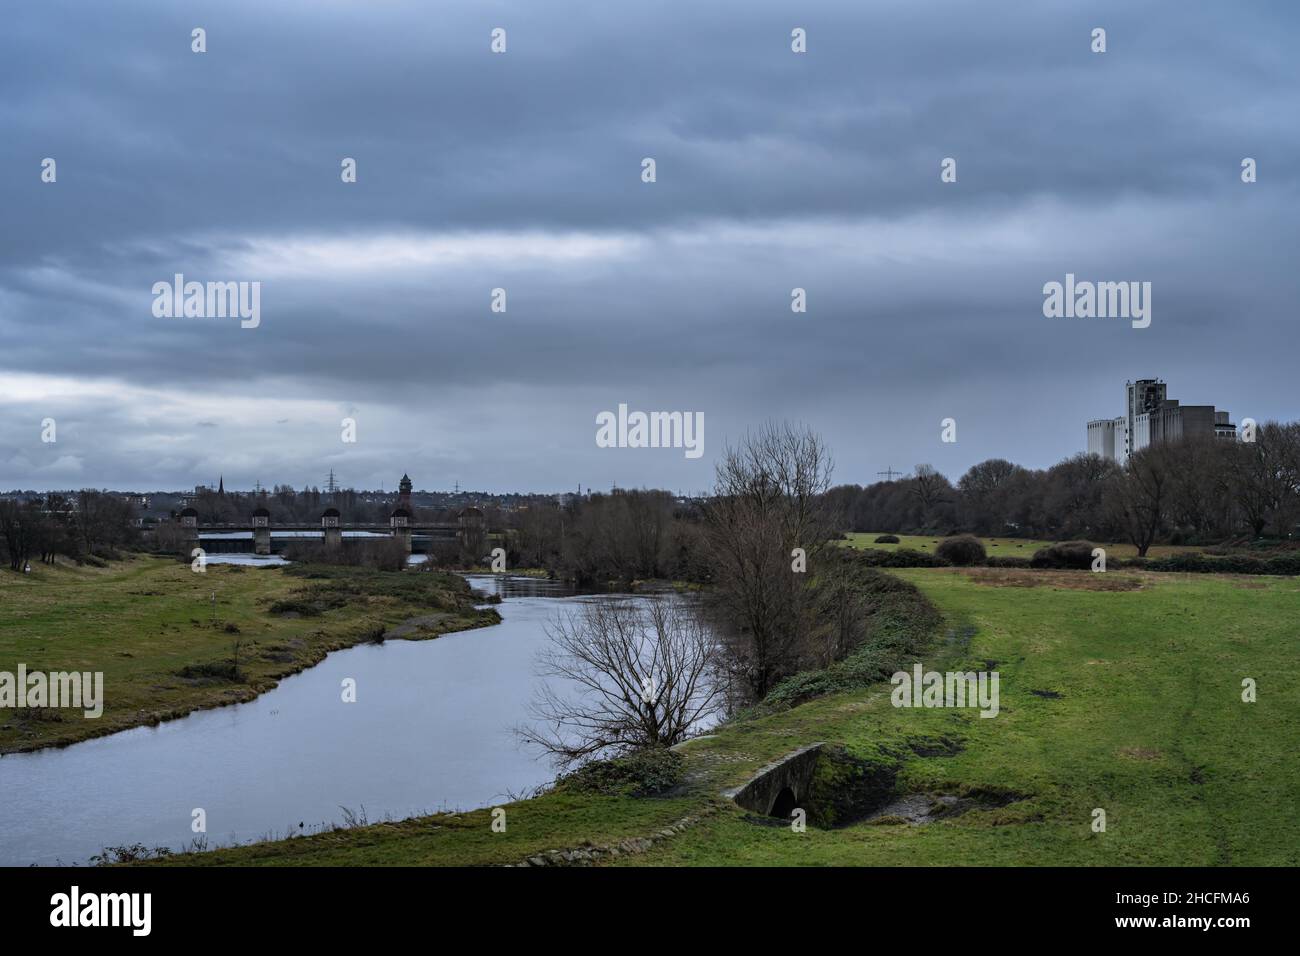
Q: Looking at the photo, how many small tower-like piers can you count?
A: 5